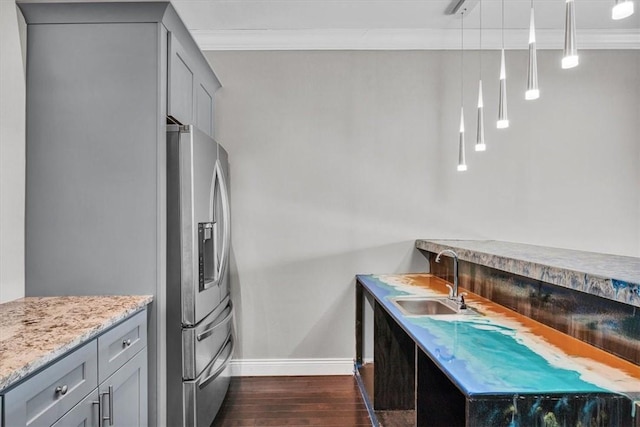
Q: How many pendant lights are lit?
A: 6